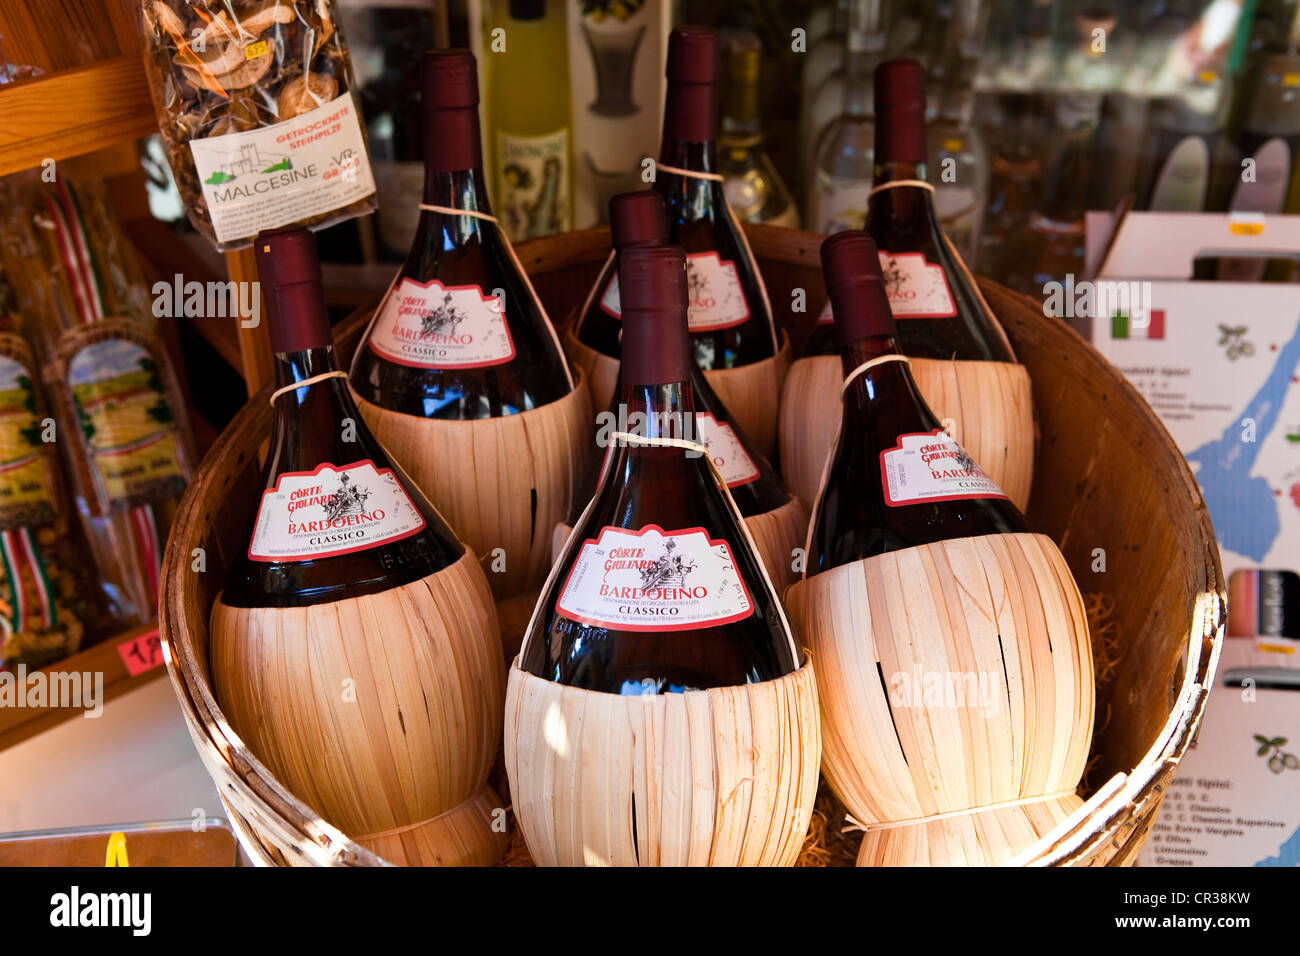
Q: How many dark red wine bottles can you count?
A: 7